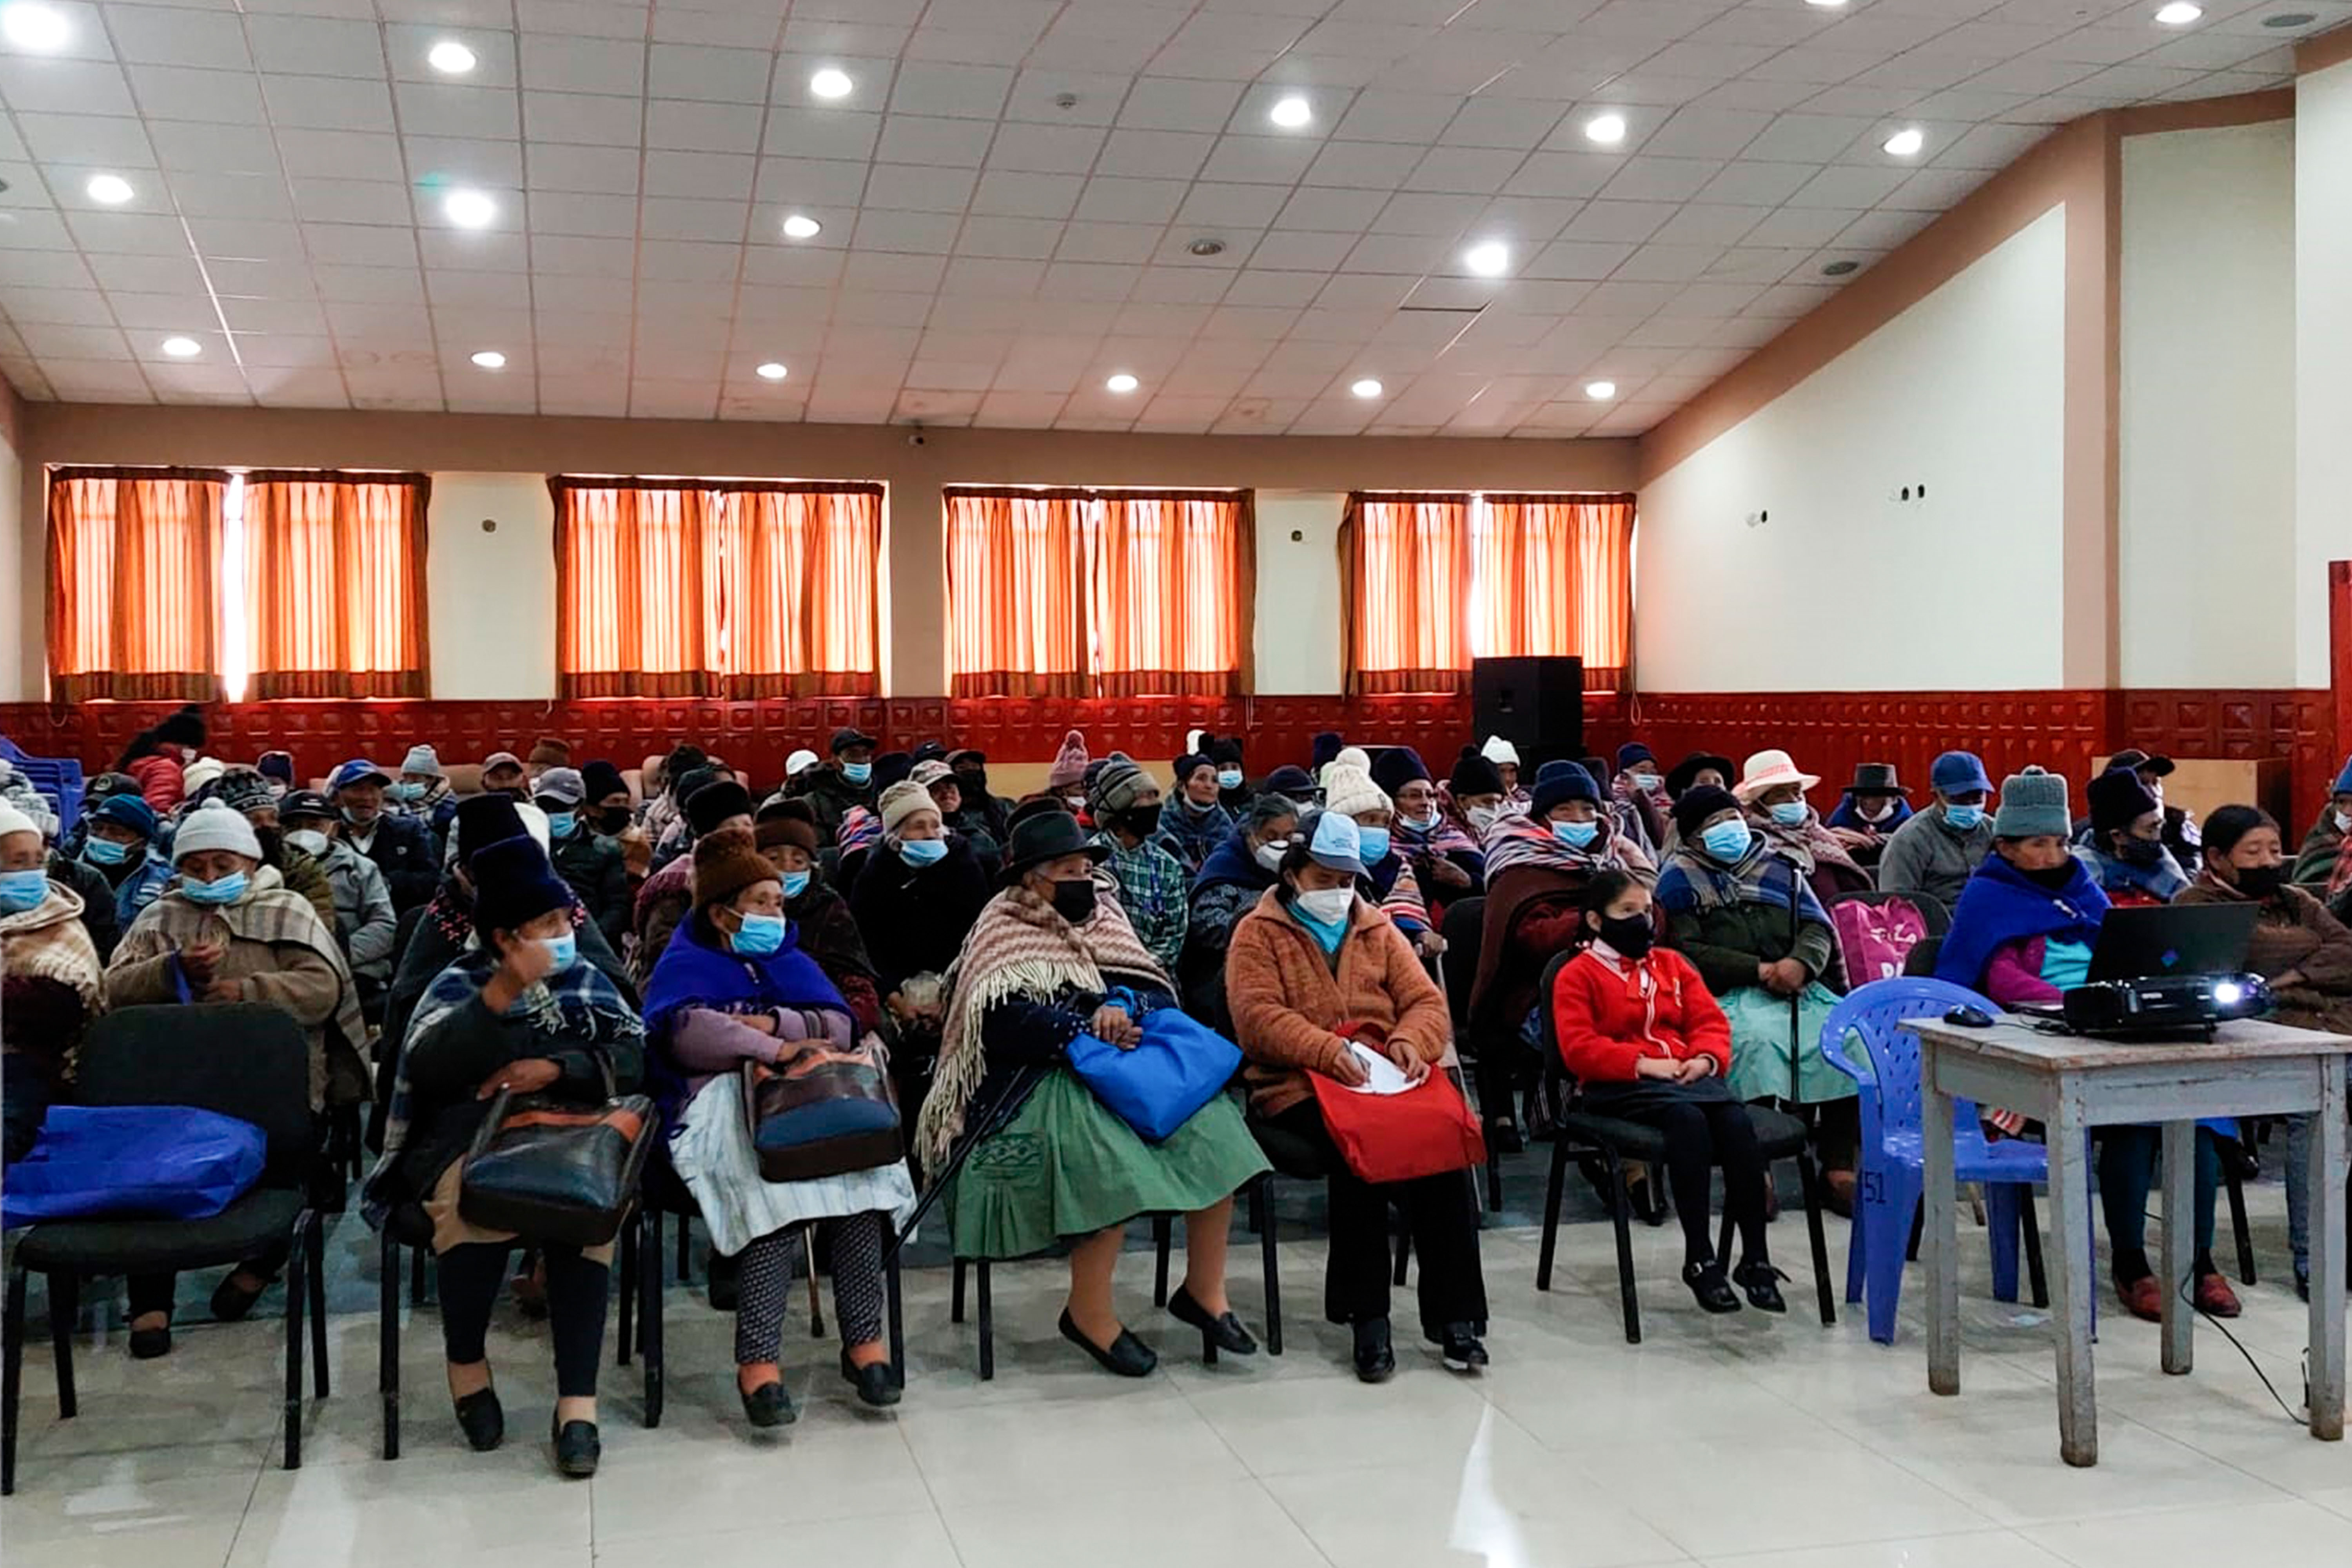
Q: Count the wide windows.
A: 4